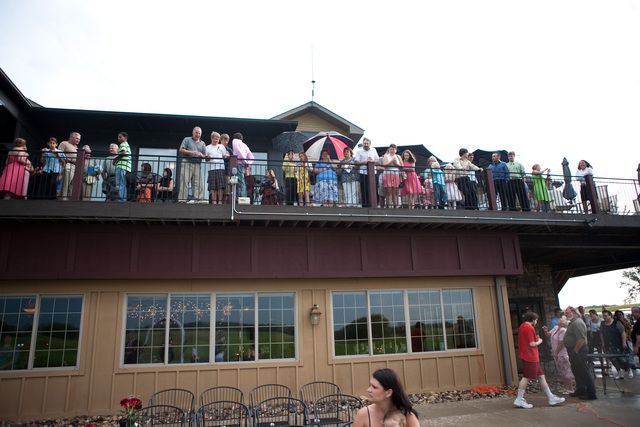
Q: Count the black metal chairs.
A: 8